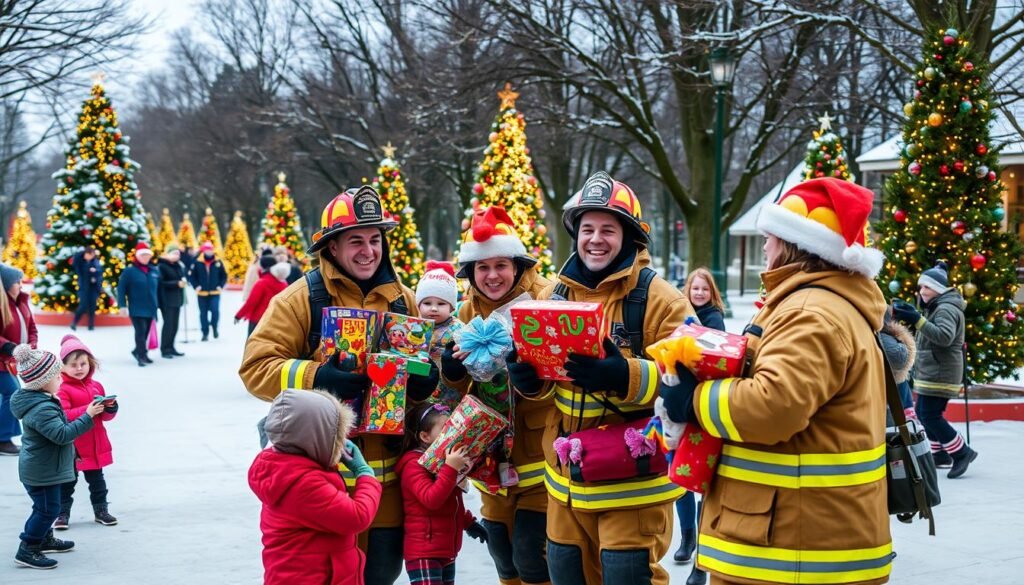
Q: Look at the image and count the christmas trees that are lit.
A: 12